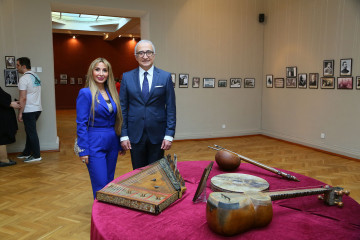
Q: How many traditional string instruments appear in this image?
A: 3